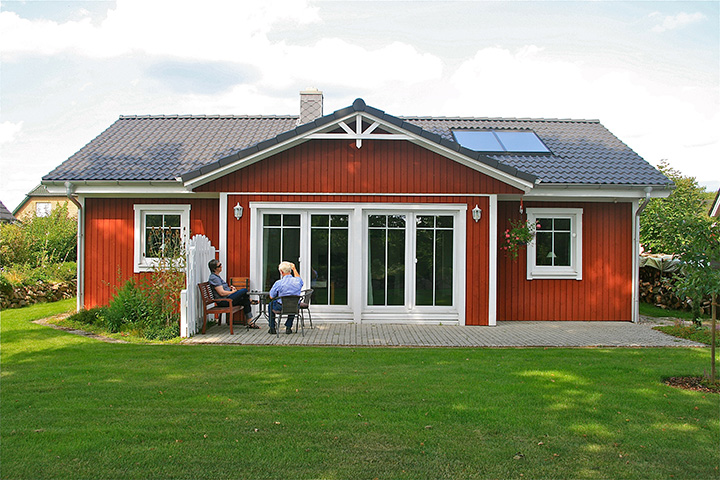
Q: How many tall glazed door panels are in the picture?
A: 4